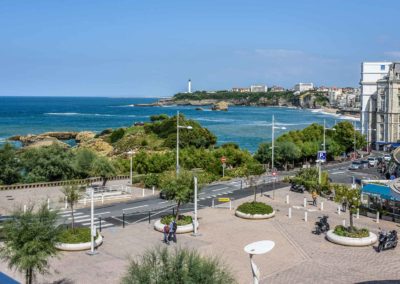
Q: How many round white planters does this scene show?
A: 4